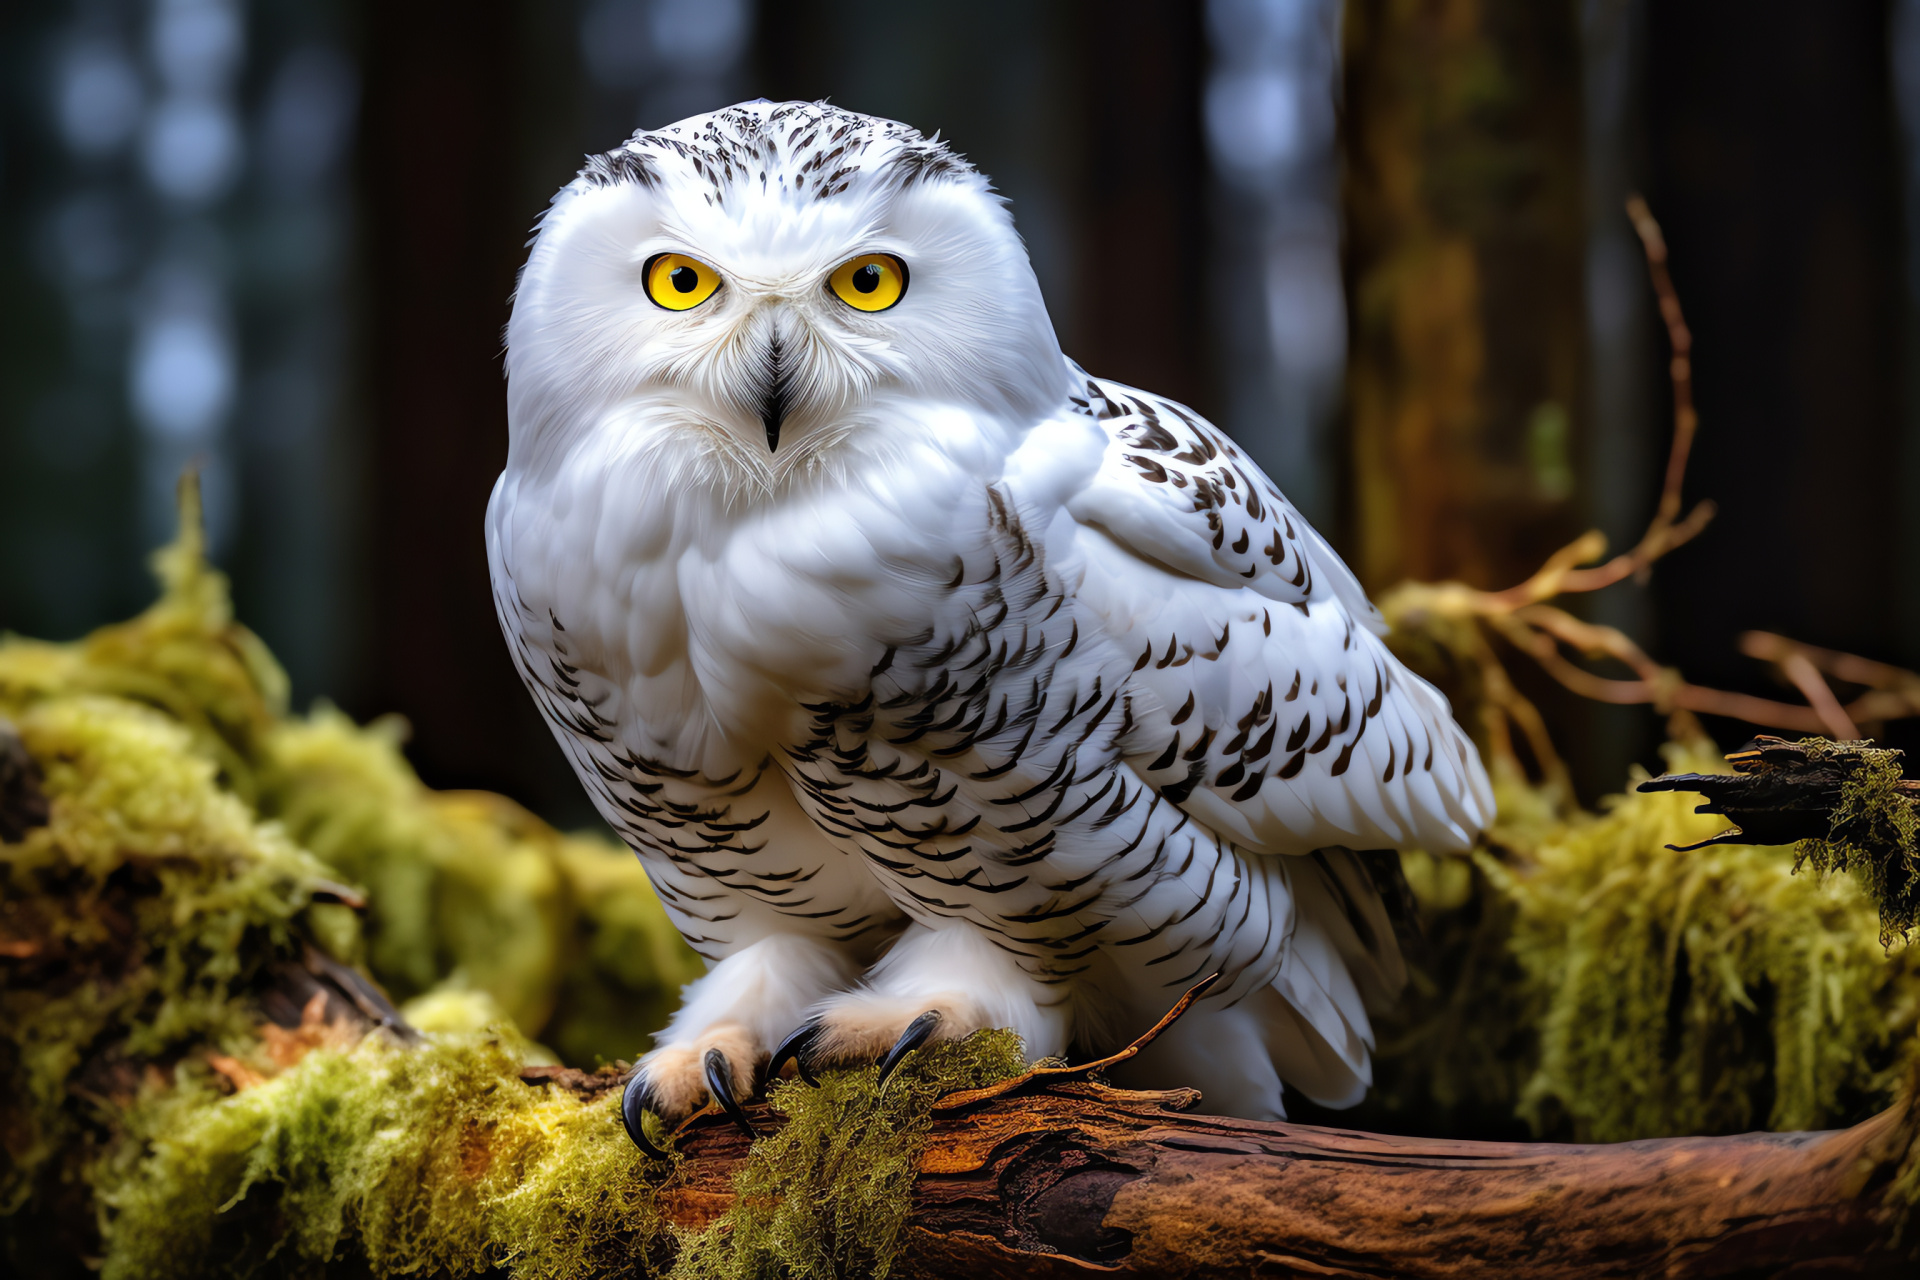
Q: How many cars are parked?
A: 0